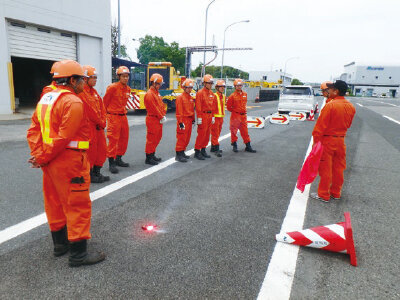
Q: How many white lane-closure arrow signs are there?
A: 3